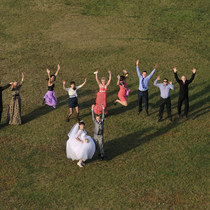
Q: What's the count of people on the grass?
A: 11